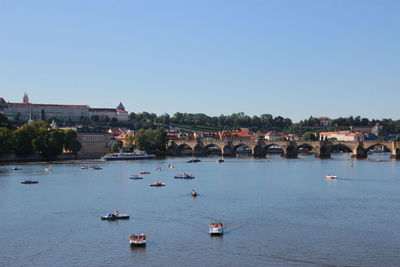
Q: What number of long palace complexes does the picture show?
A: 1